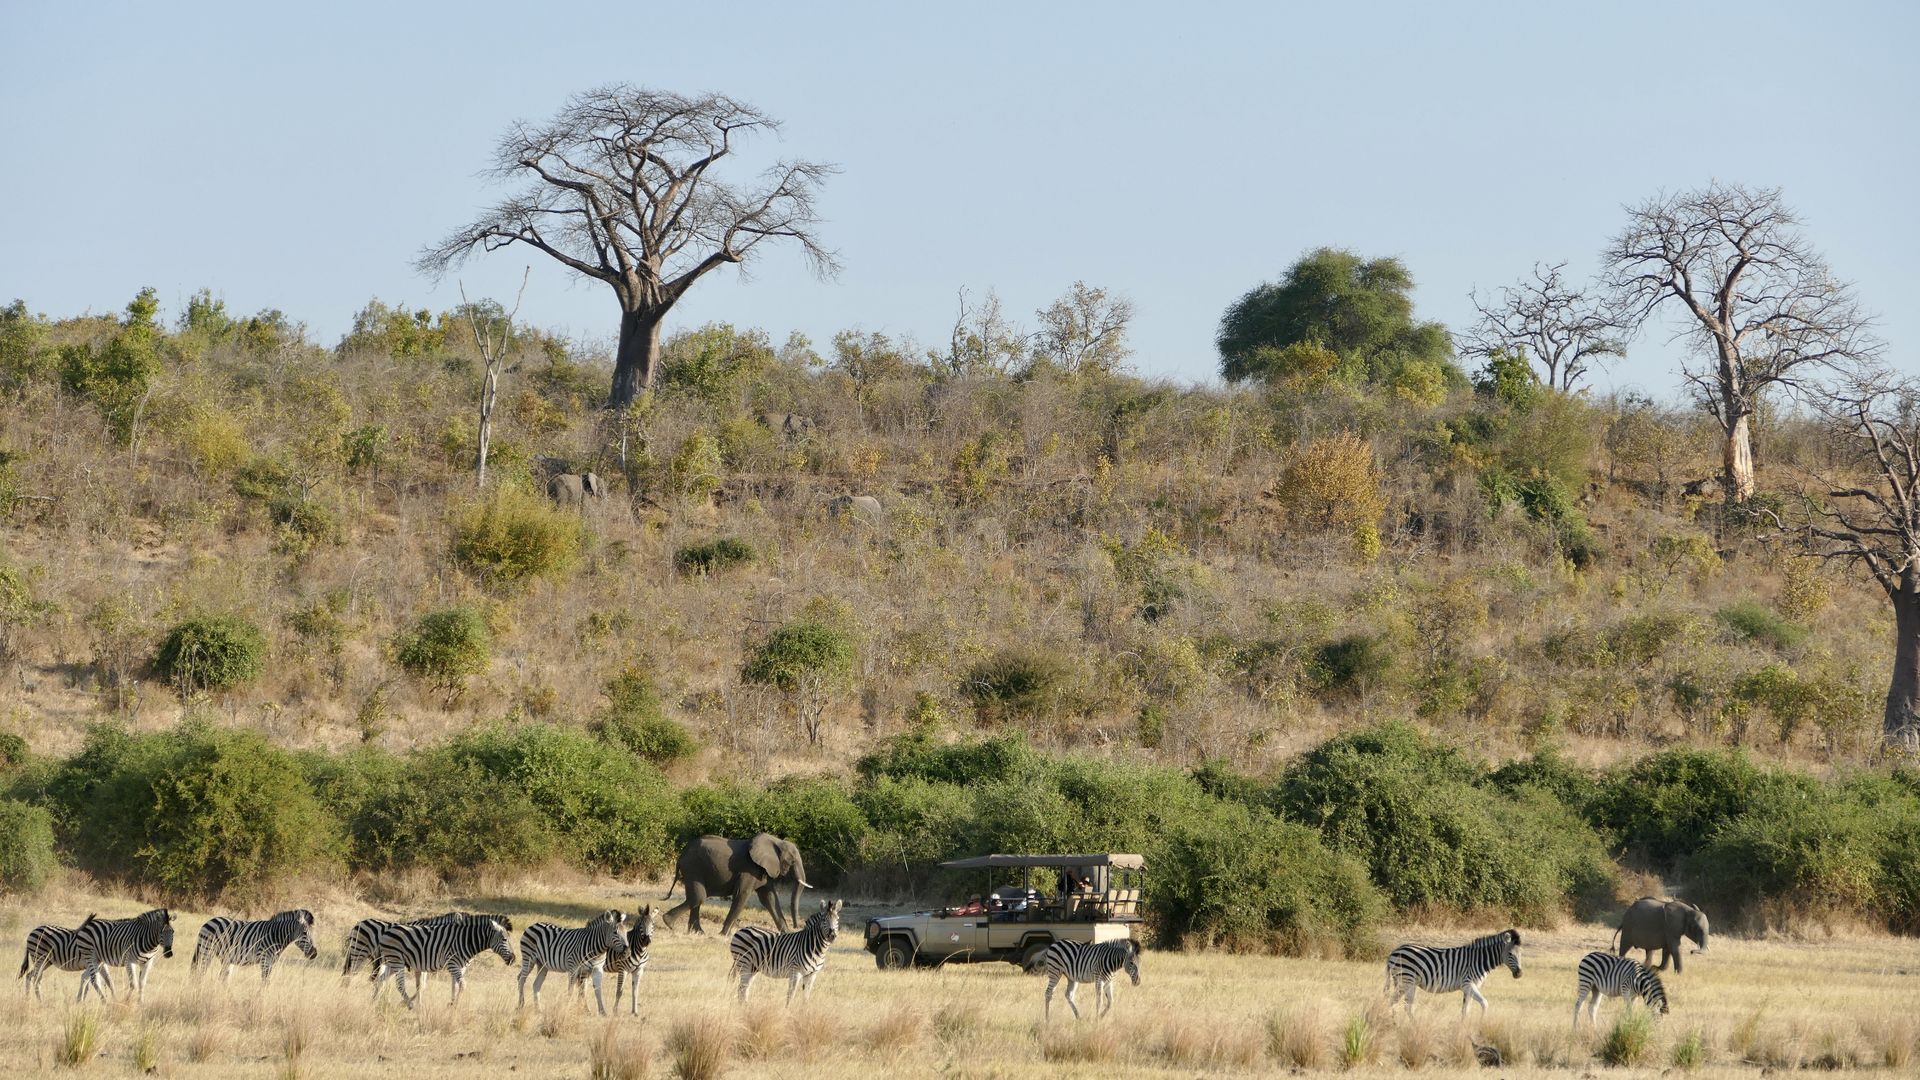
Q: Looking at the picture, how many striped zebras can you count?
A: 11